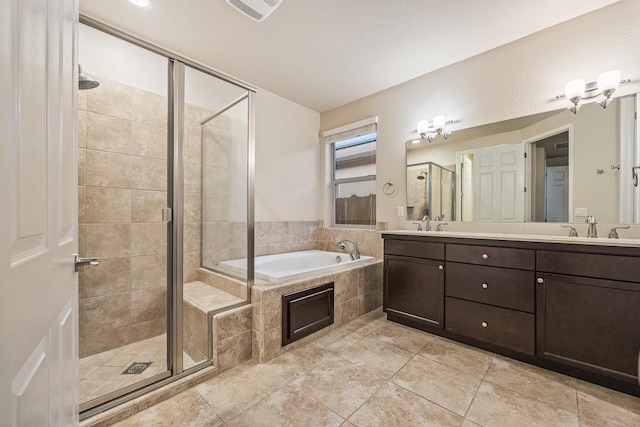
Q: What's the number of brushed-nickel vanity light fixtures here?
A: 2